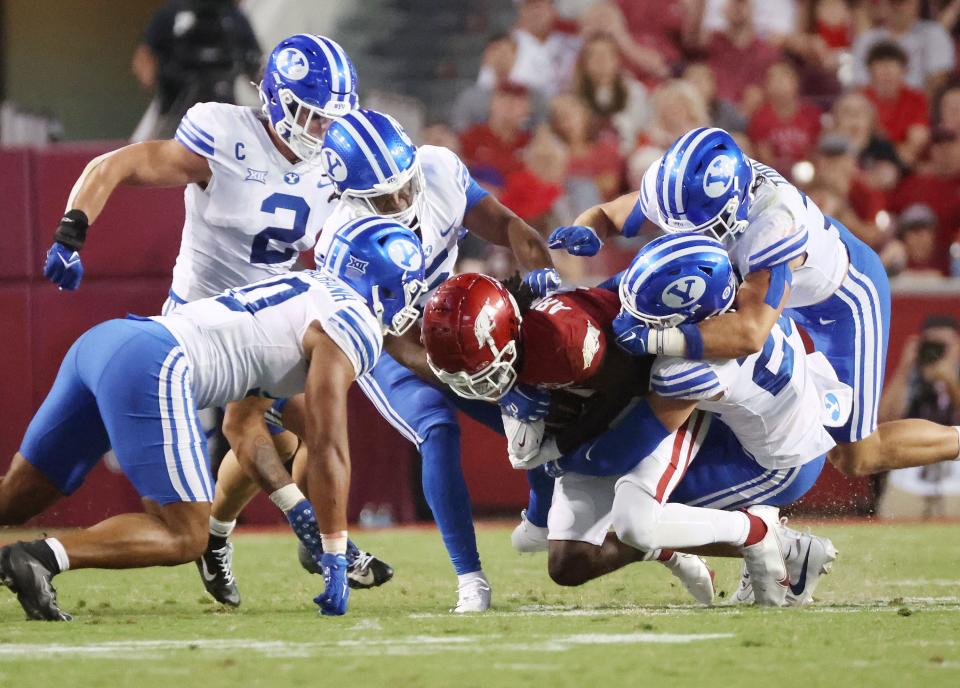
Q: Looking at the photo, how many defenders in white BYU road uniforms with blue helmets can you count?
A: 5